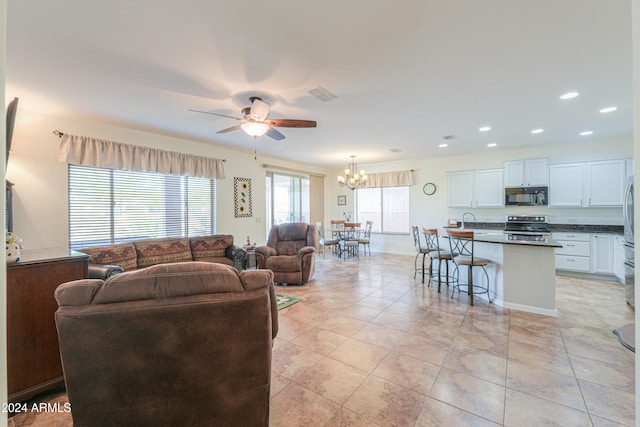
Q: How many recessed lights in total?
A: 7